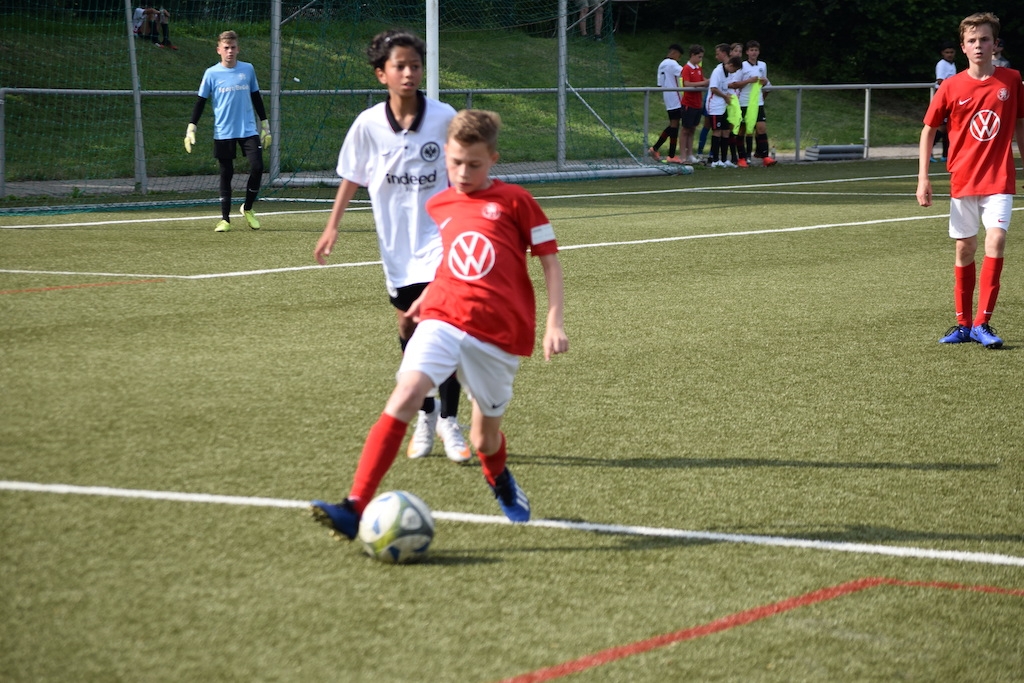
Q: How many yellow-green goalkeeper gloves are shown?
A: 2